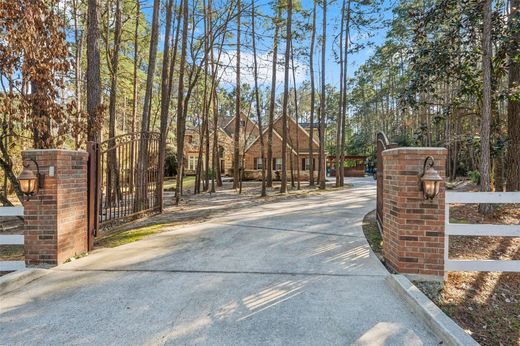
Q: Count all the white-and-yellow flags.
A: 0